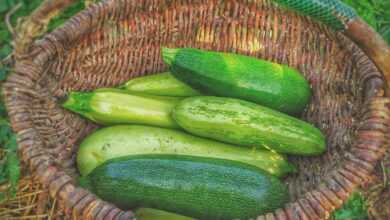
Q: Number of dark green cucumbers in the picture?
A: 2